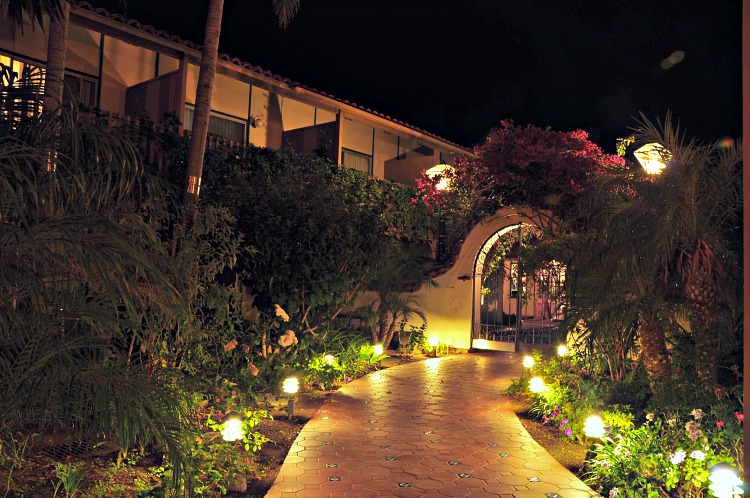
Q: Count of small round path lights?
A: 10